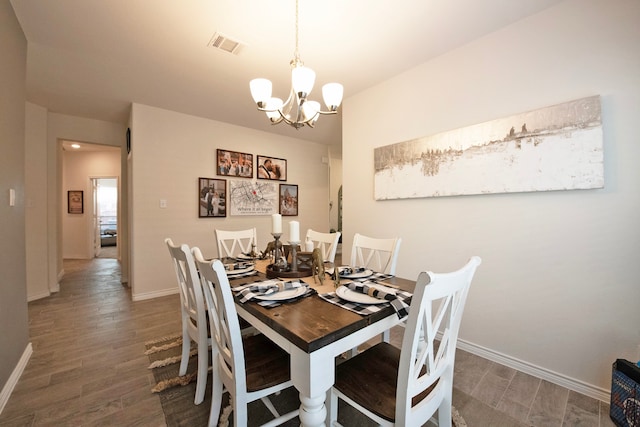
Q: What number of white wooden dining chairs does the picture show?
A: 6